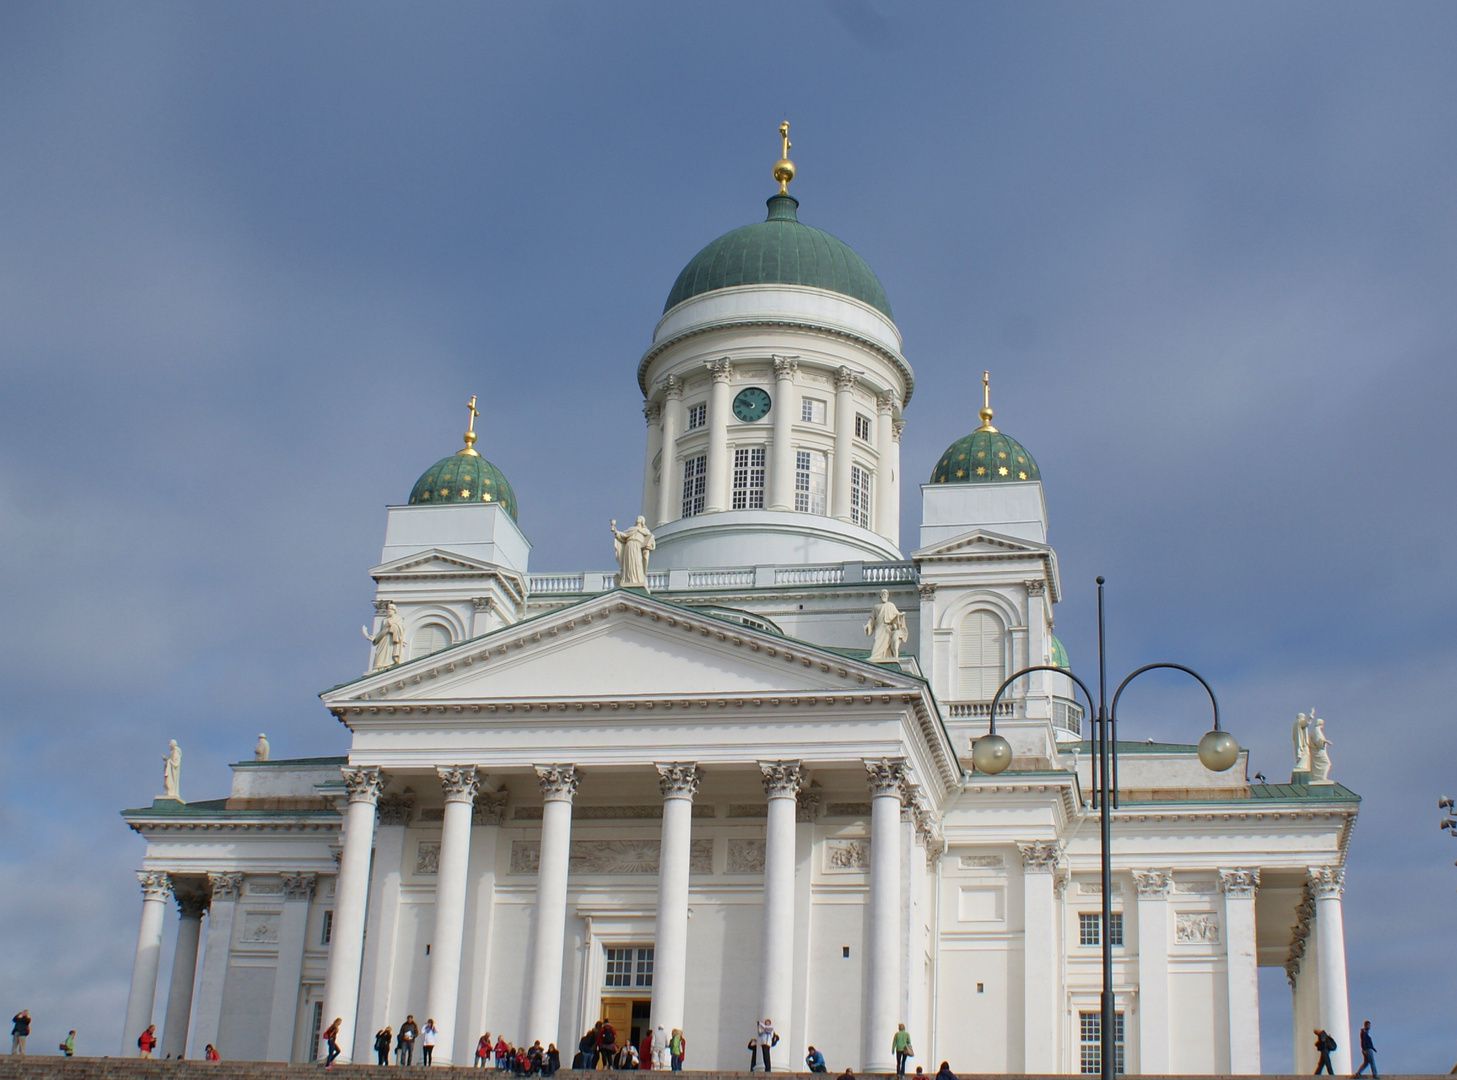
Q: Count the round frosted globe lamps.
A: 2